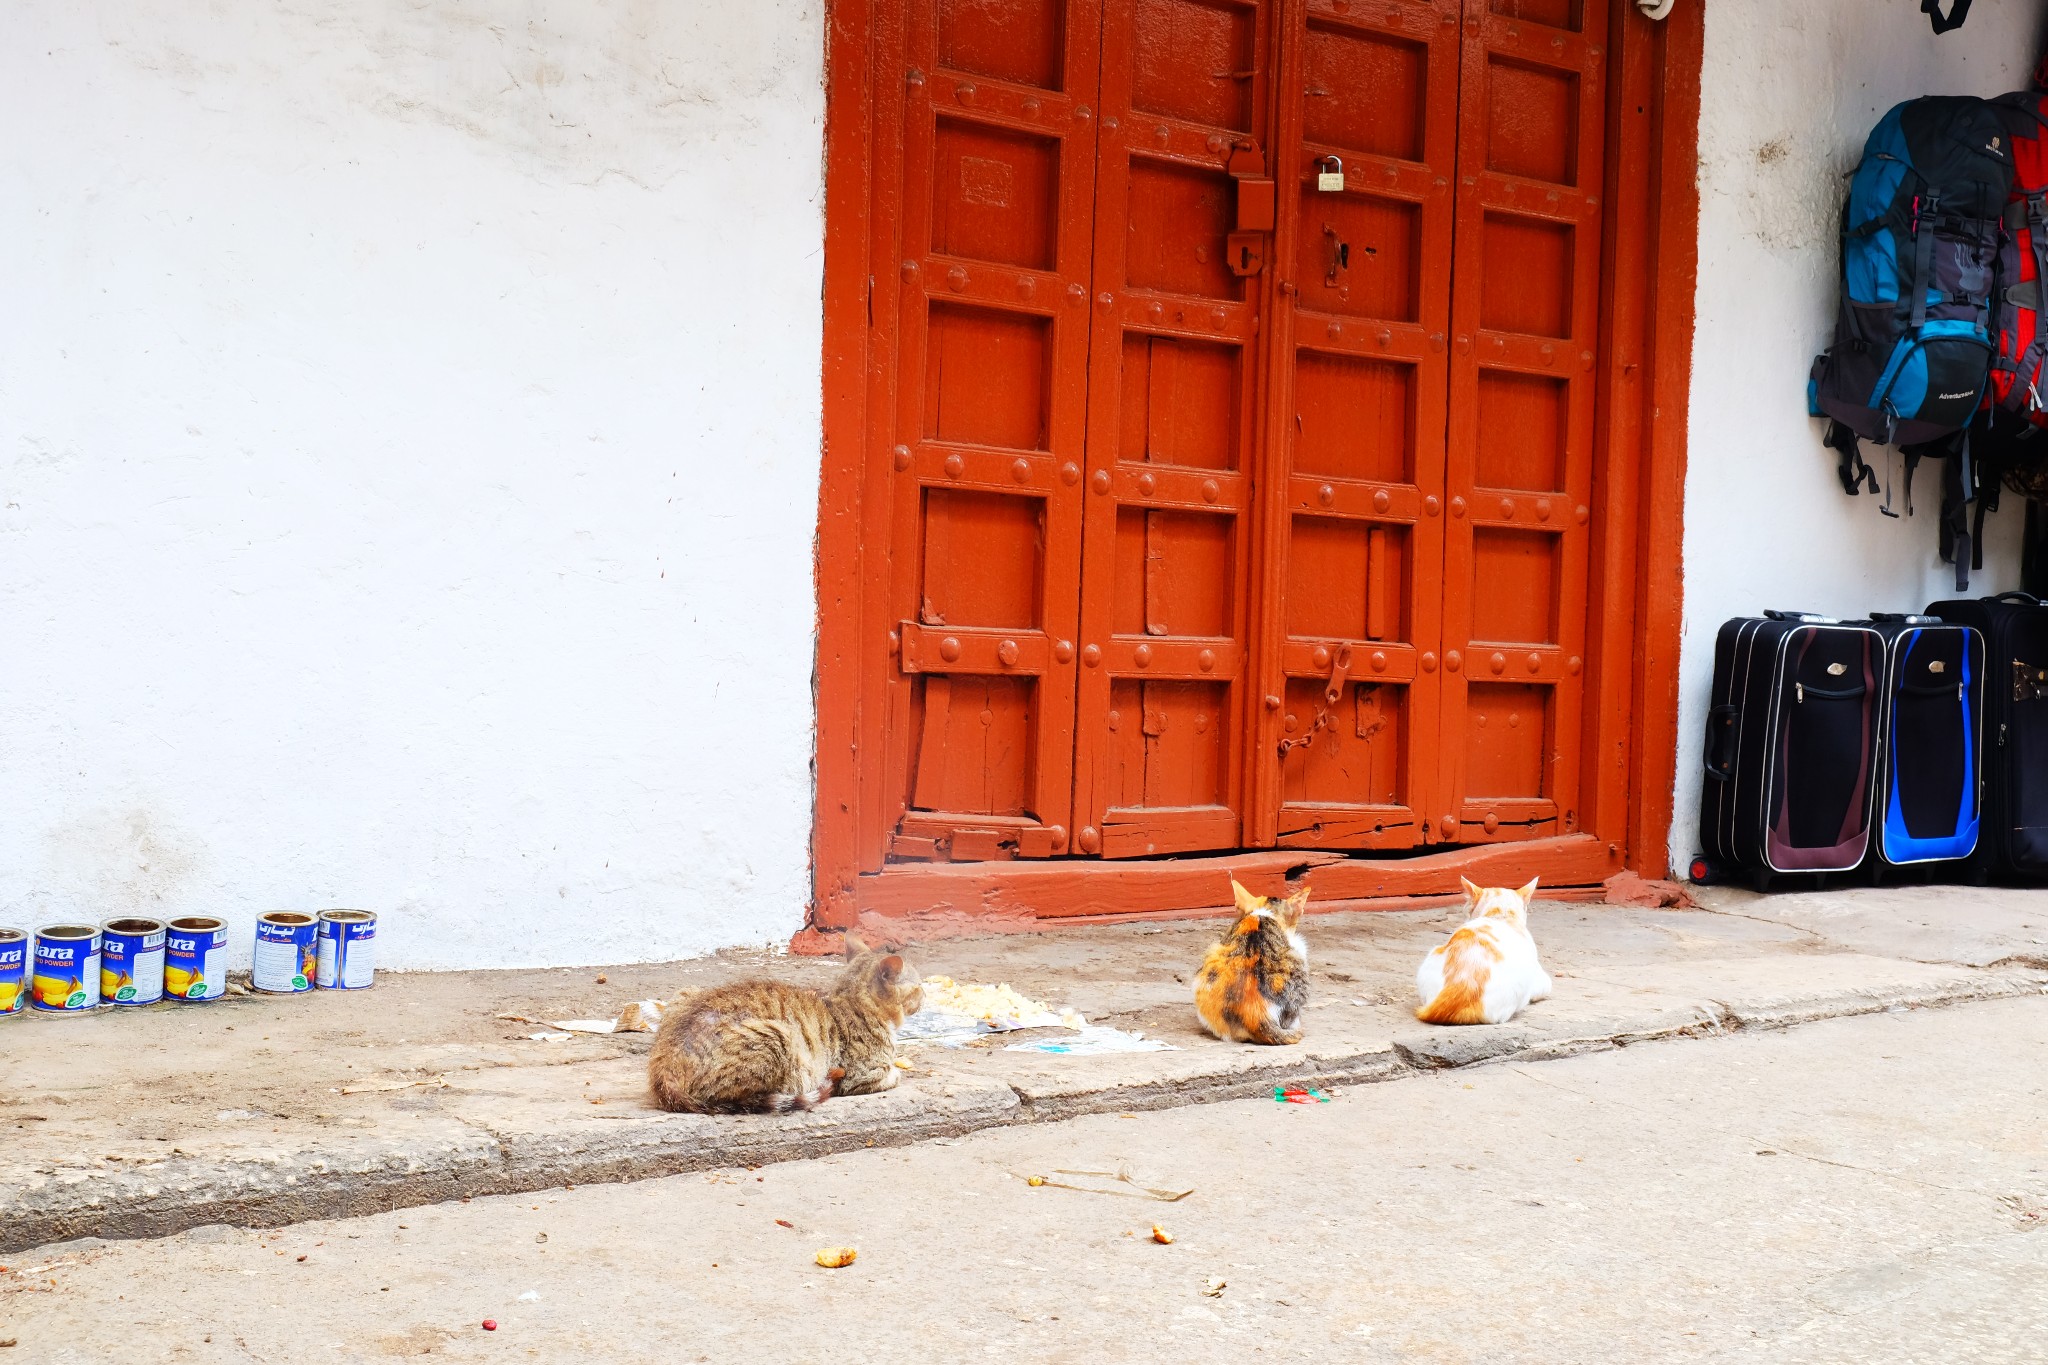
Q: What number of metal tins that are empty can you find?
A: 6